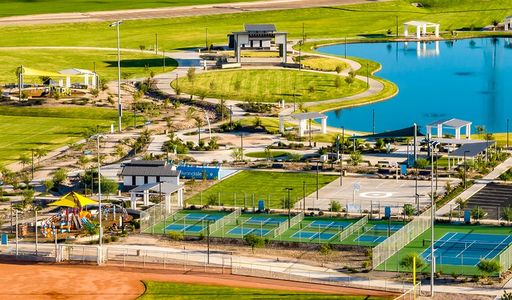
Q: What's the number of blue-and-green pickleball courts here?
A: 4